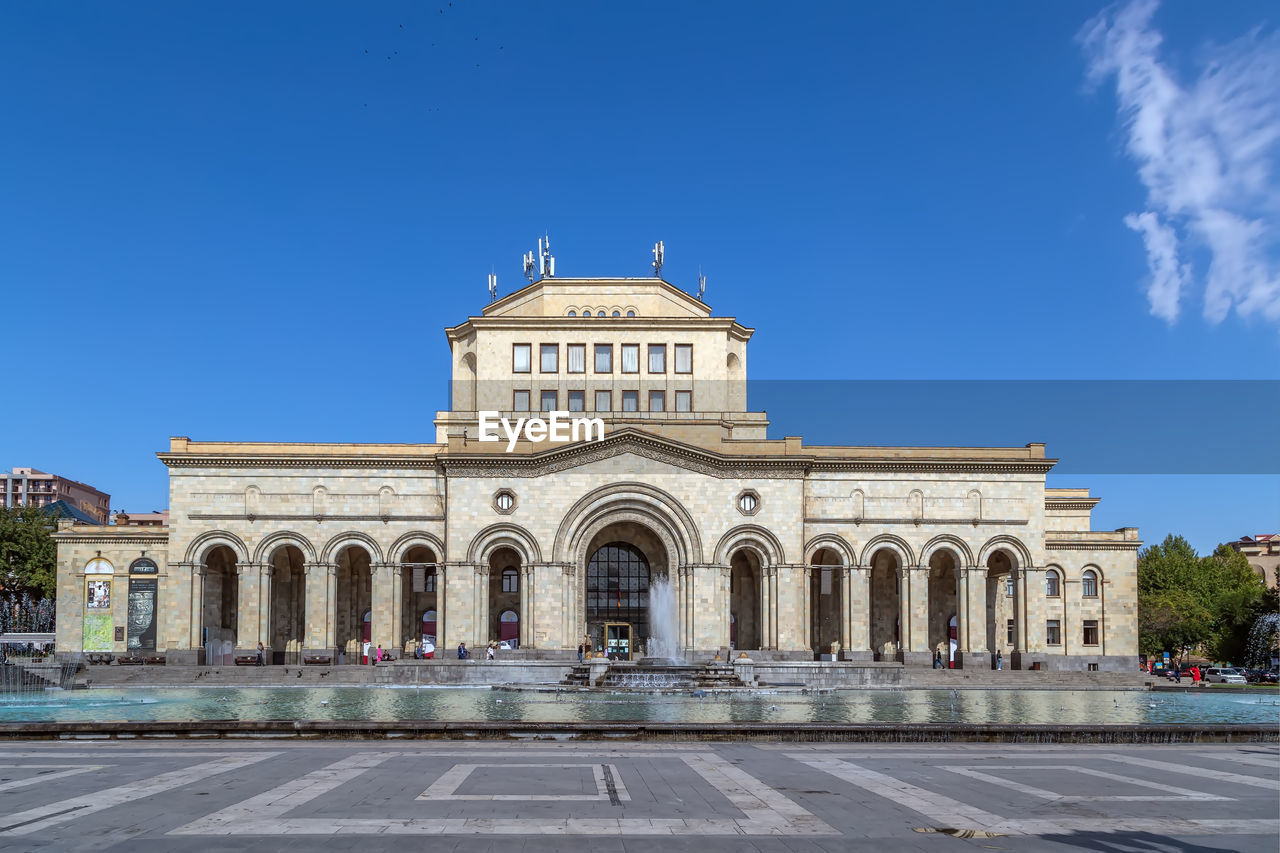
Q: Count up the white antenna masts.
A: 5